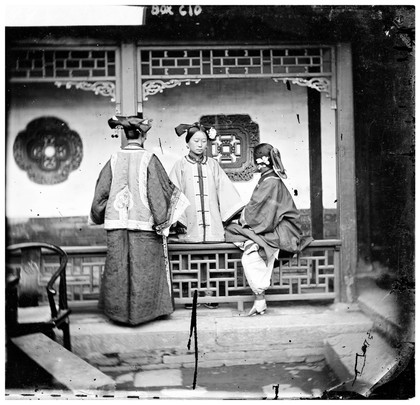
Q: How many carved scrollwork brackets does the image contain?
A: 3